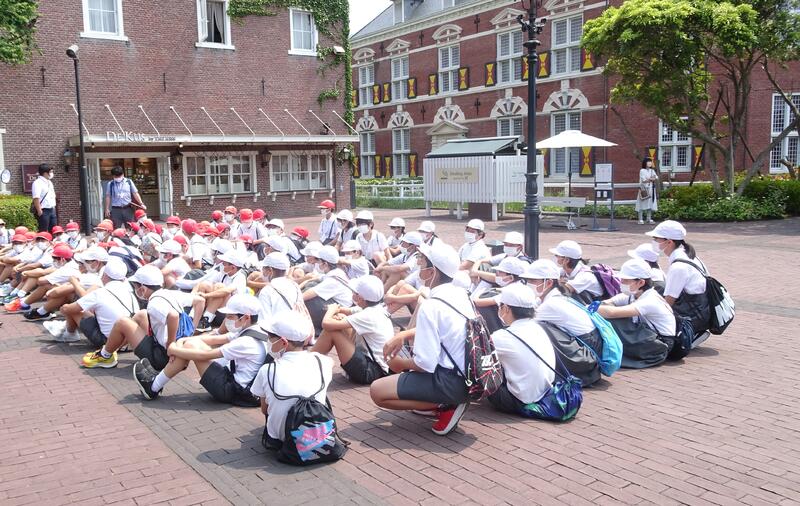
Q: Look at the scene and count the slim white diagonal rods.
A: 10